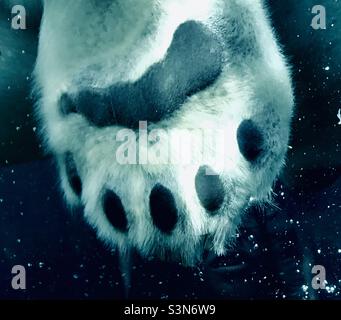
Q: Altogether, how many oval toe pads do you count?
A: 5